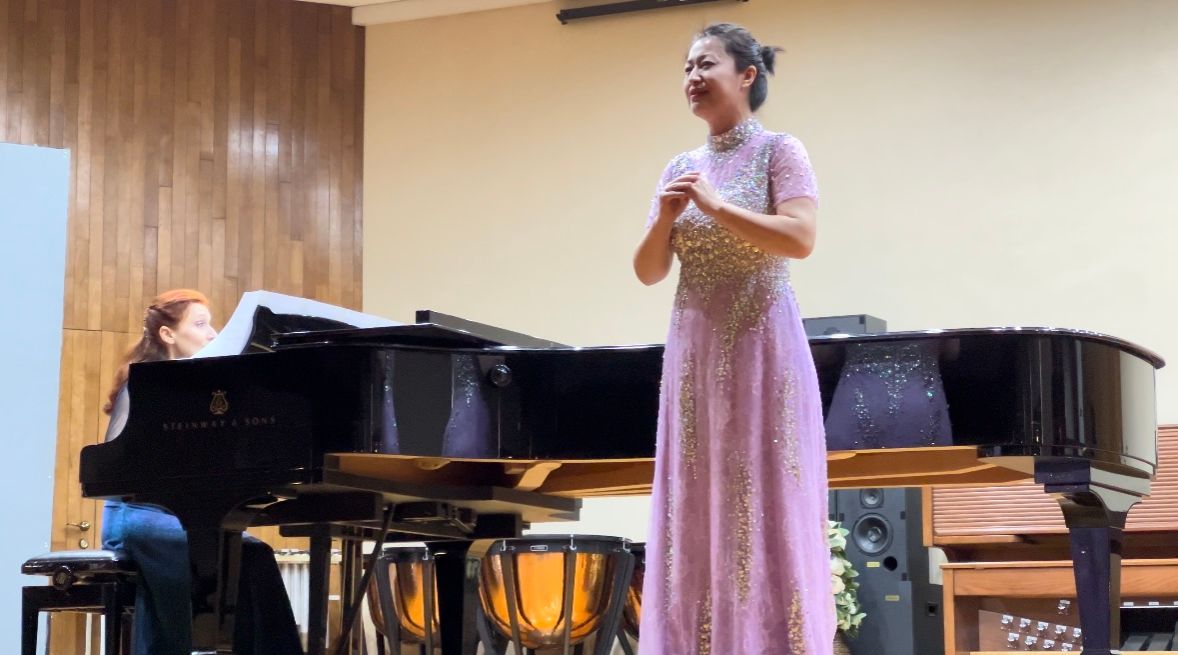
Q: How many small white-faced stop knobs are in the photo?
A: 10